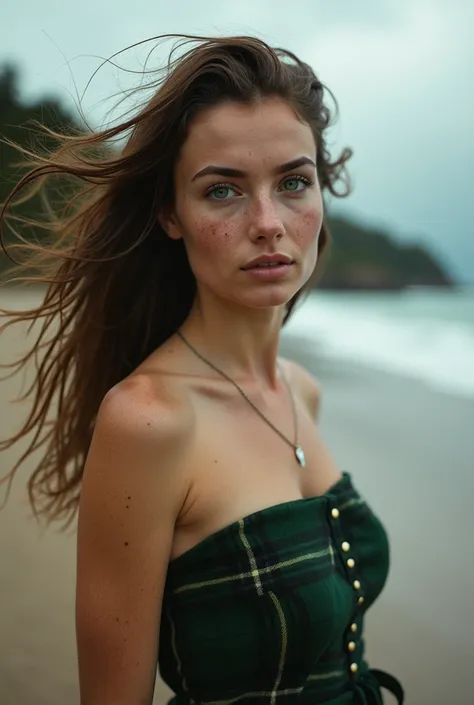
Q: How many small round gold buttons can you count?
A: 8